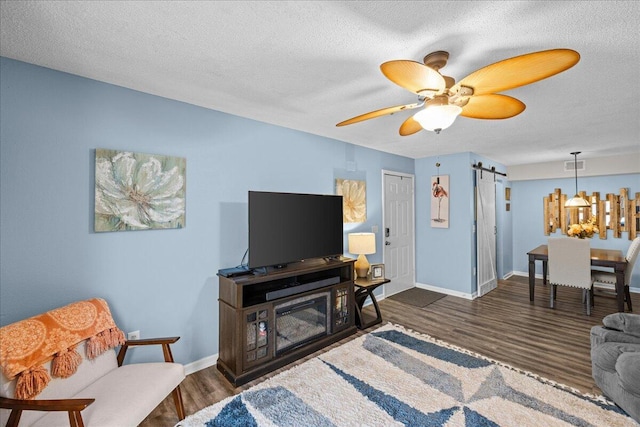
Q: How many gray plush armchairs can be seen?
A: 1